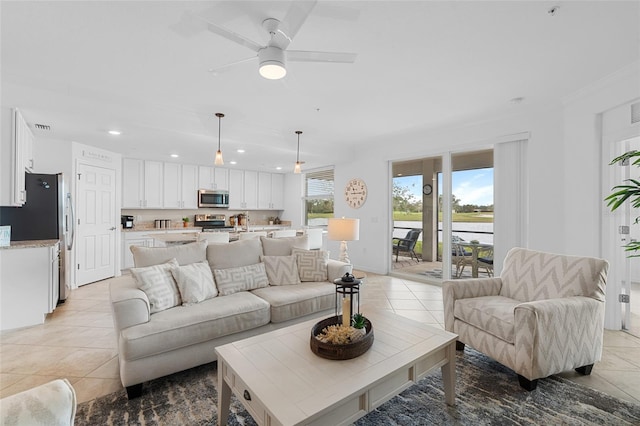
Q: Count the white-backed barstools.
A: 4